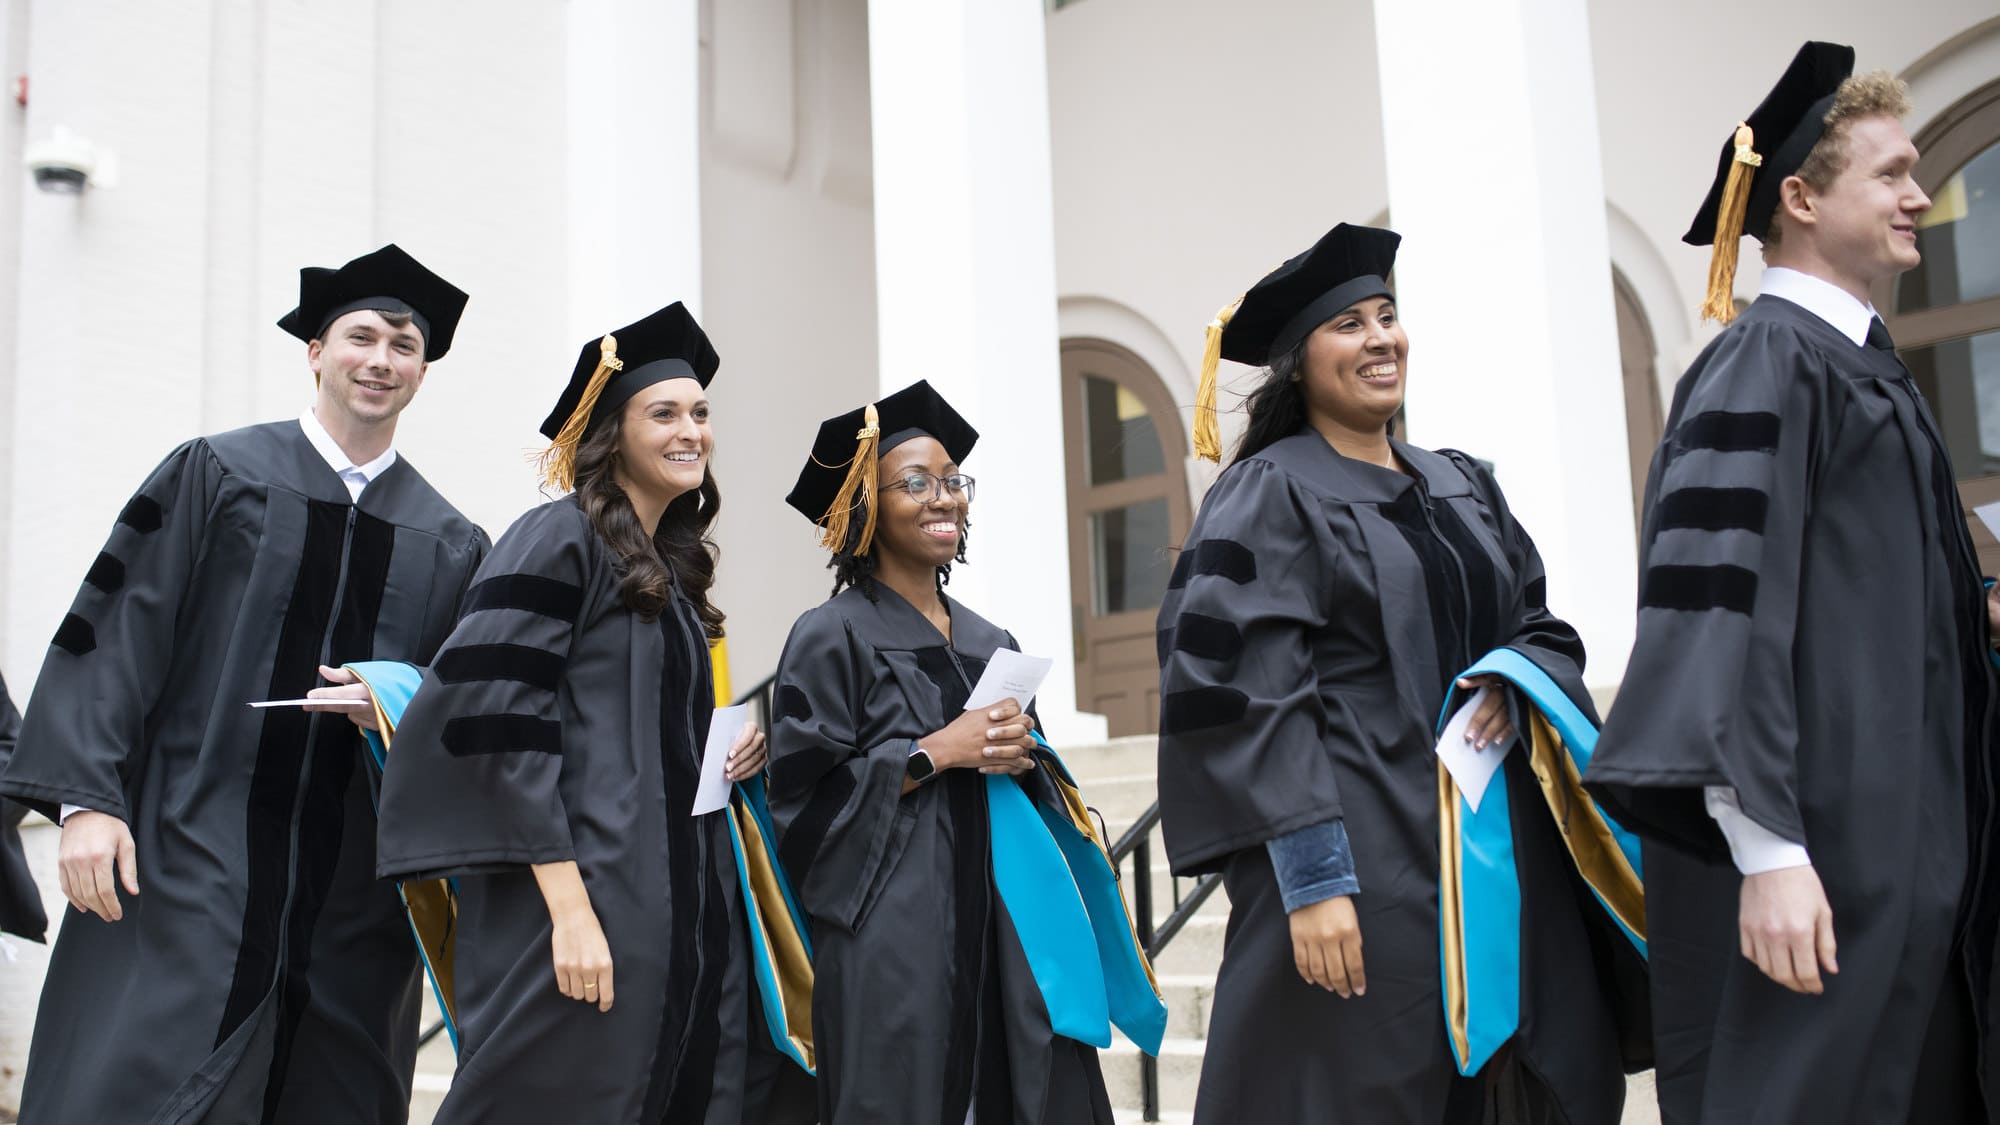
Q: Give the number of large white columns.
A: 3